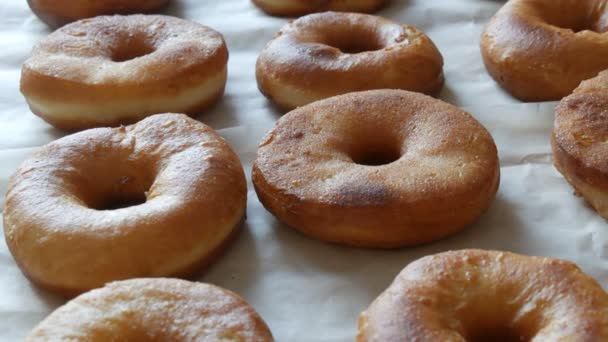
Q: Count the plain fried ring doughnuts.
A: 10